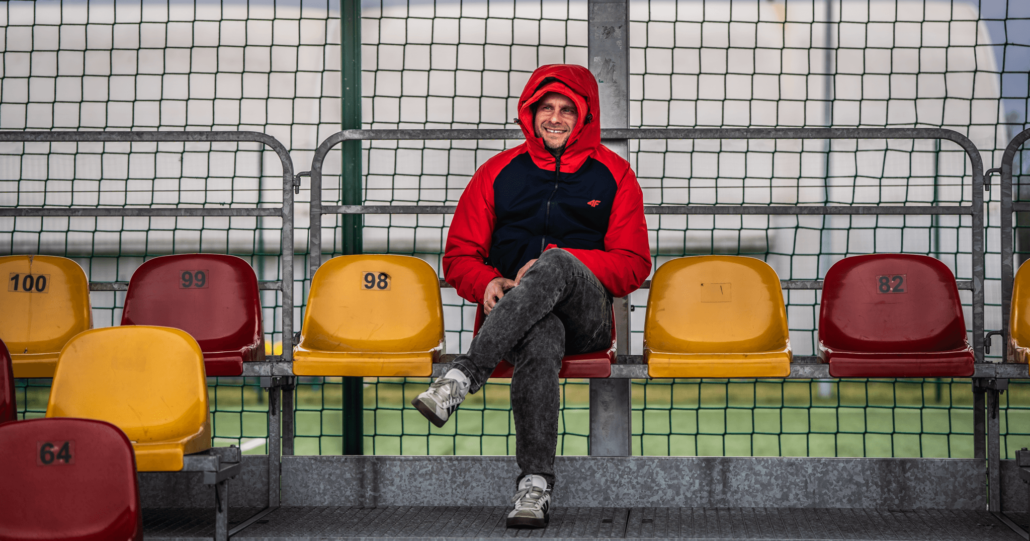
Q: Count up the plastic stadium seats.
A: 10